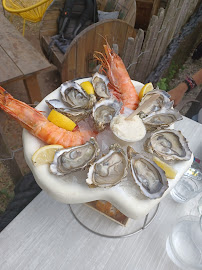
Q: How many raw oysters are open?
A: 10